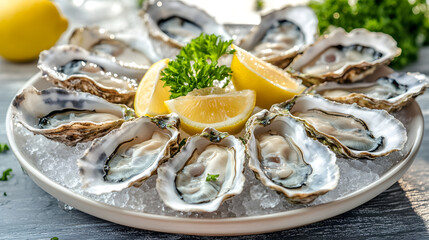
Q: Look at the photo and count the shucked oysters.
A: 11